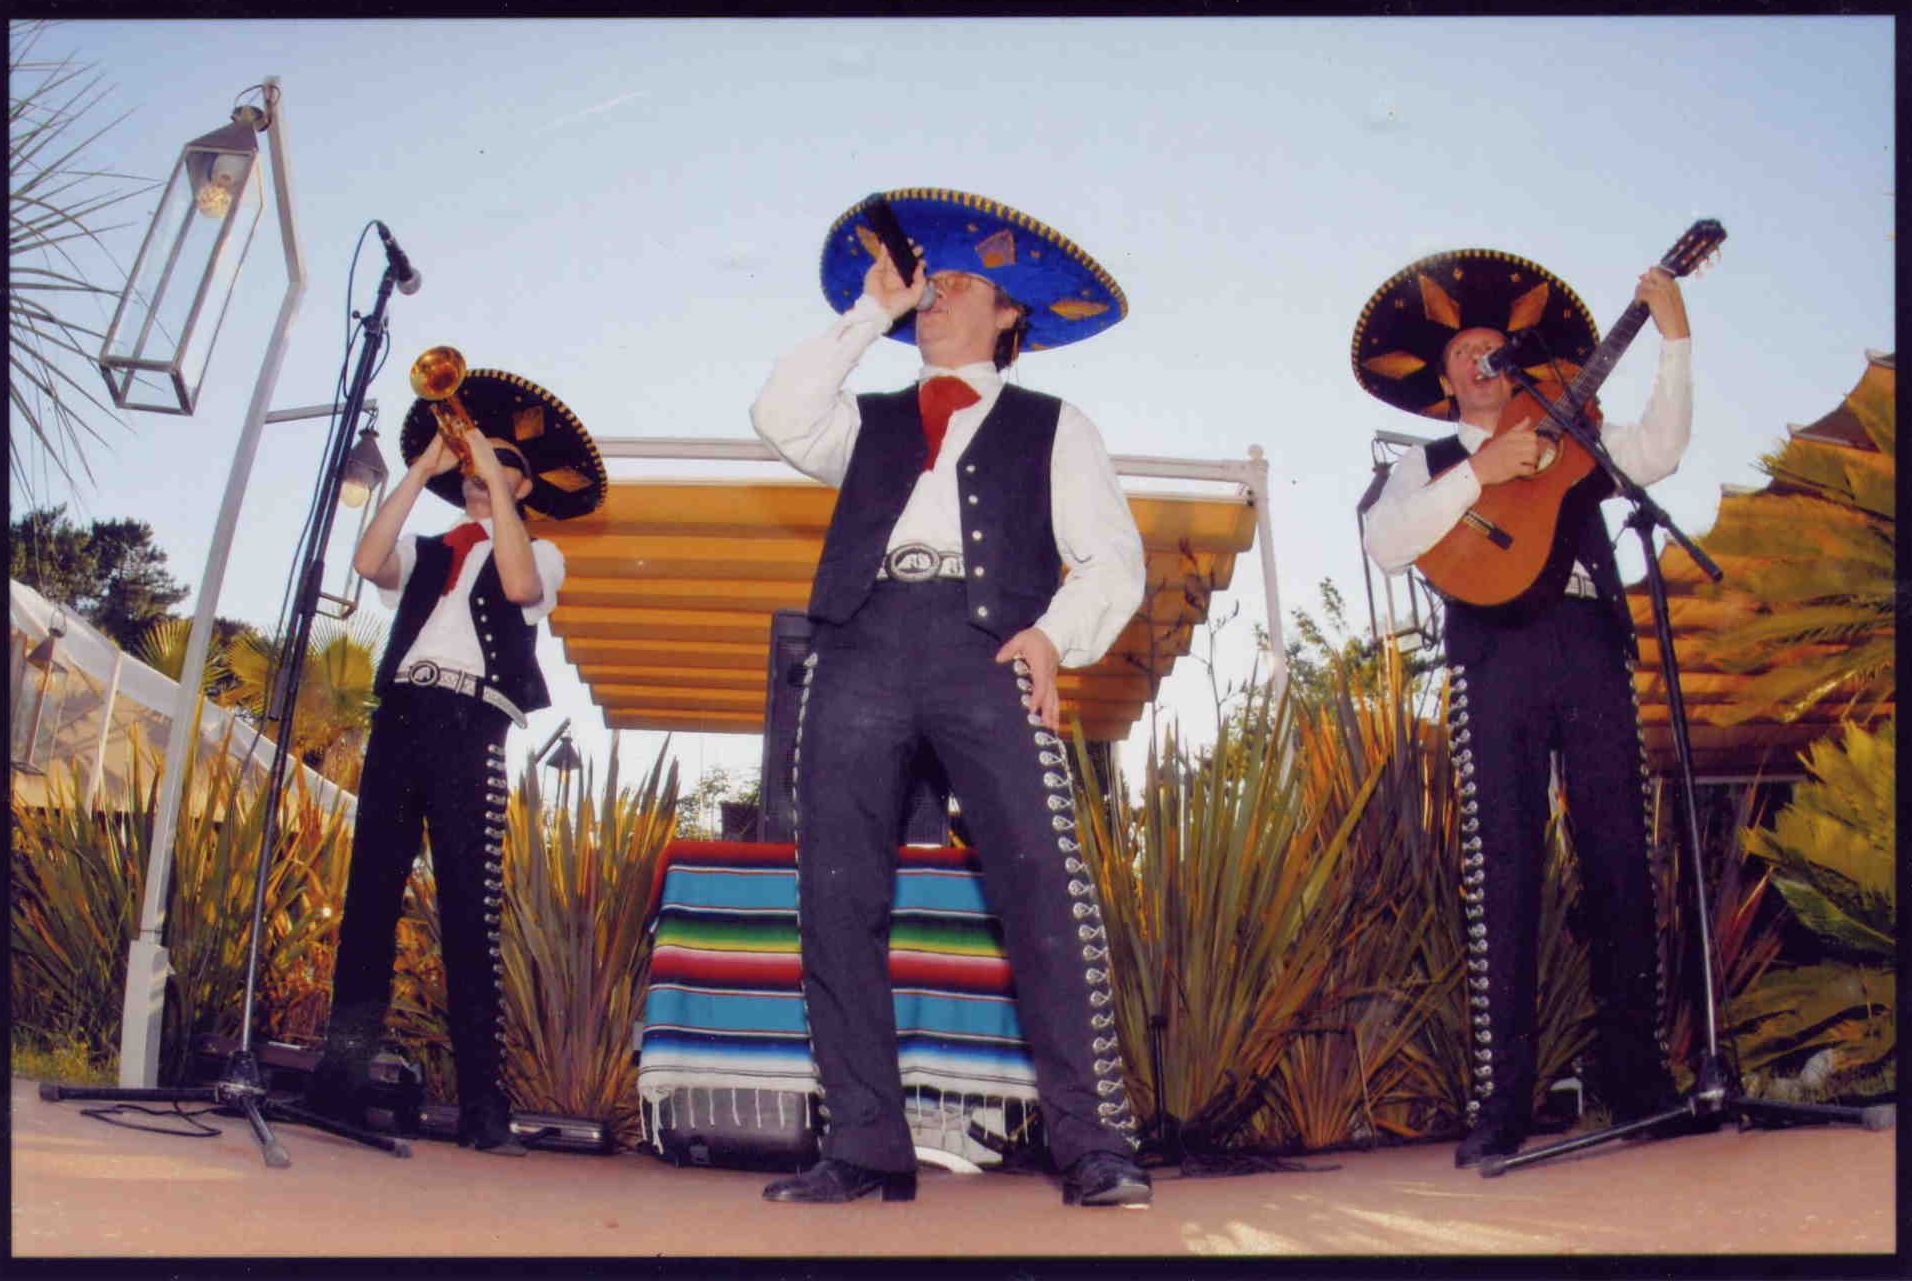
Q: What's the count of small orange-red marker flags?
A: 0